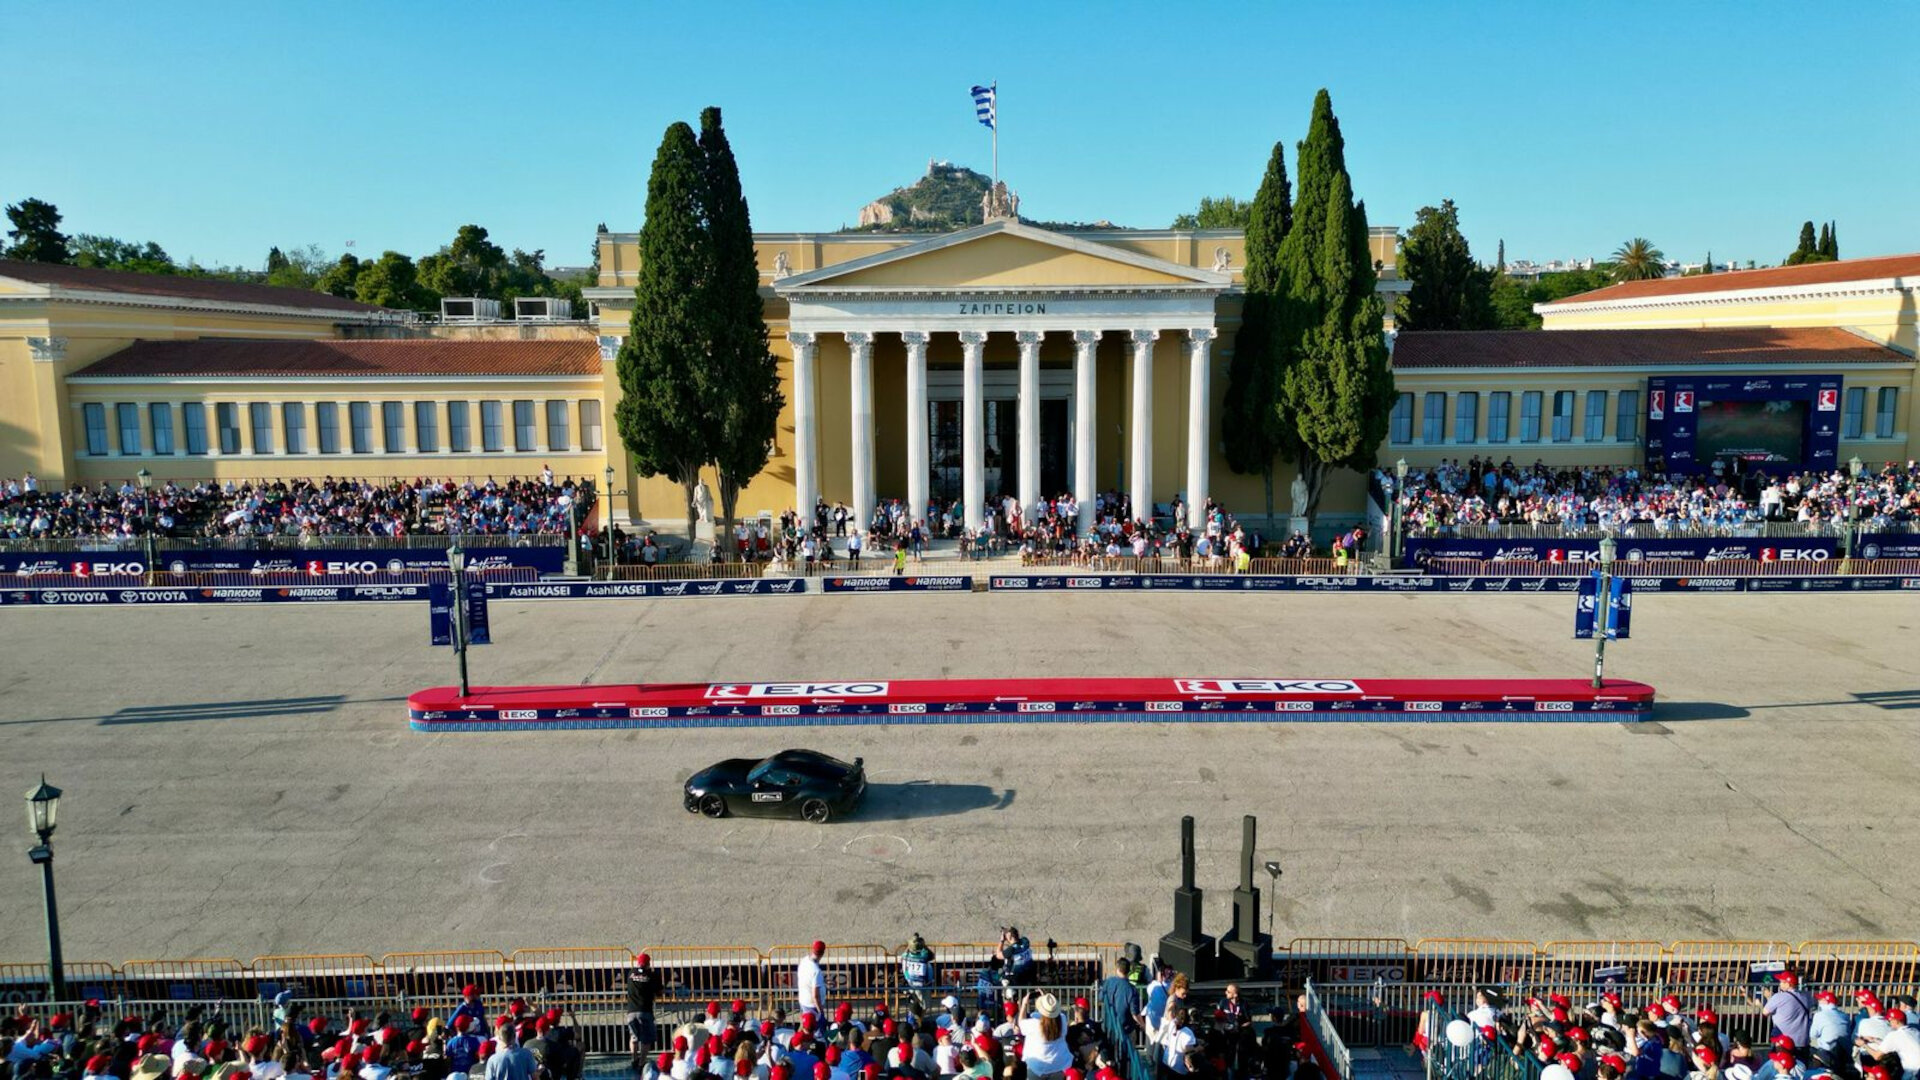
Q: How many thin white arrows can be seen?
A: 9